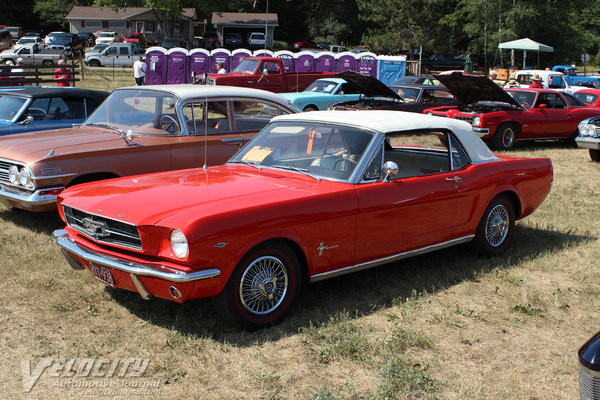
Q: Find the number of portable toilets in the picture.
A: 12